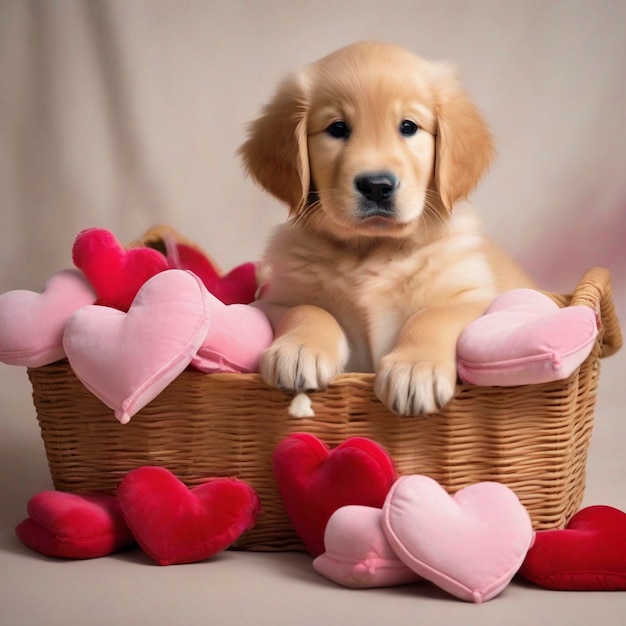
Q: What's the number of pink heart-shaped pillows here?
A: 6